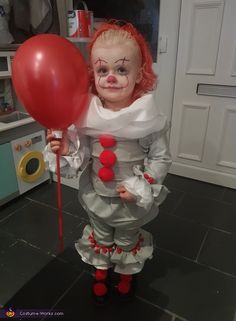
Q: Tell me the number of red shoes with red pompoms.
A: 2